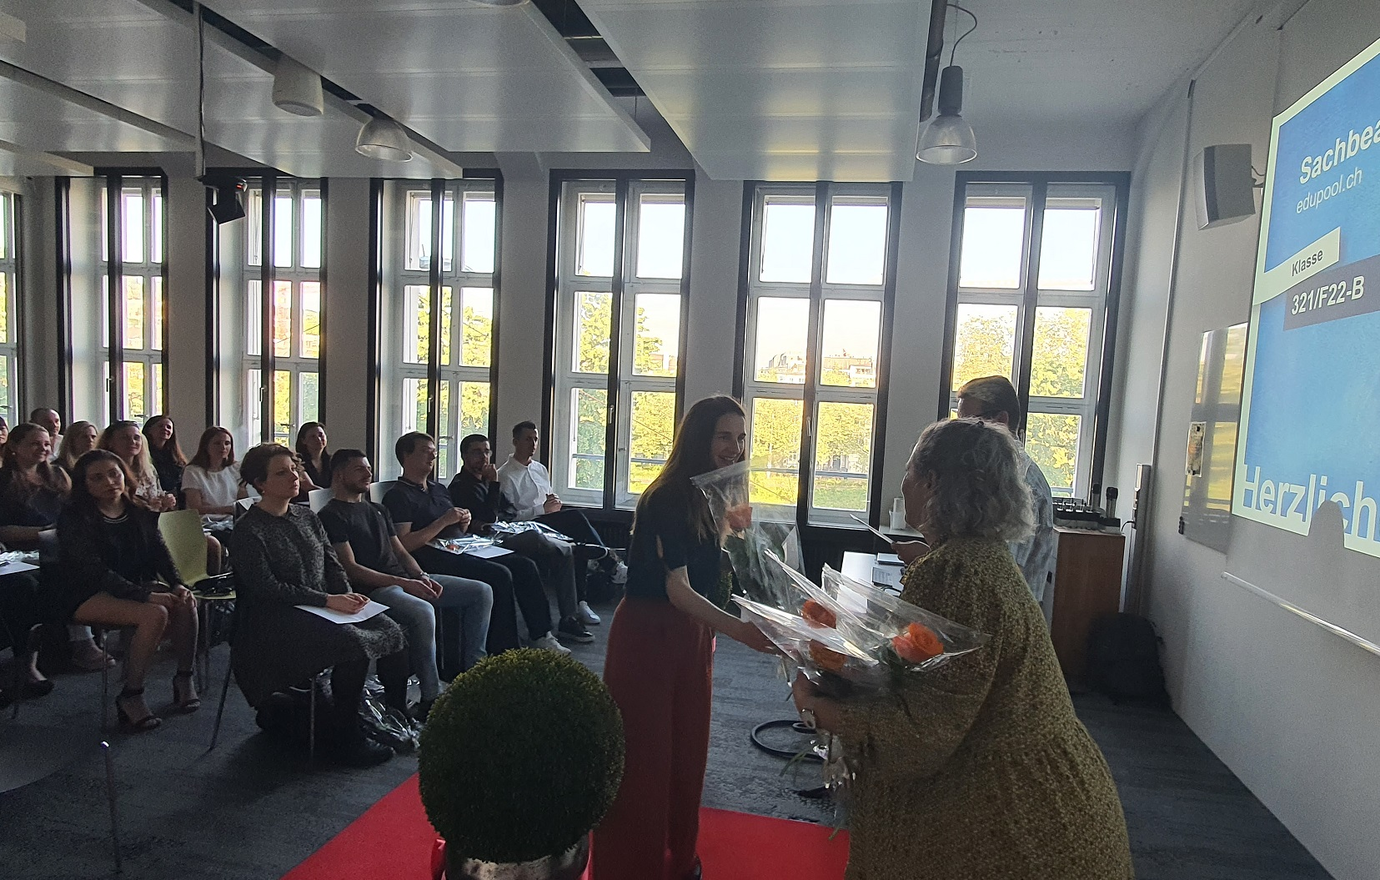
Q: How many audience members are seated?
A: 14